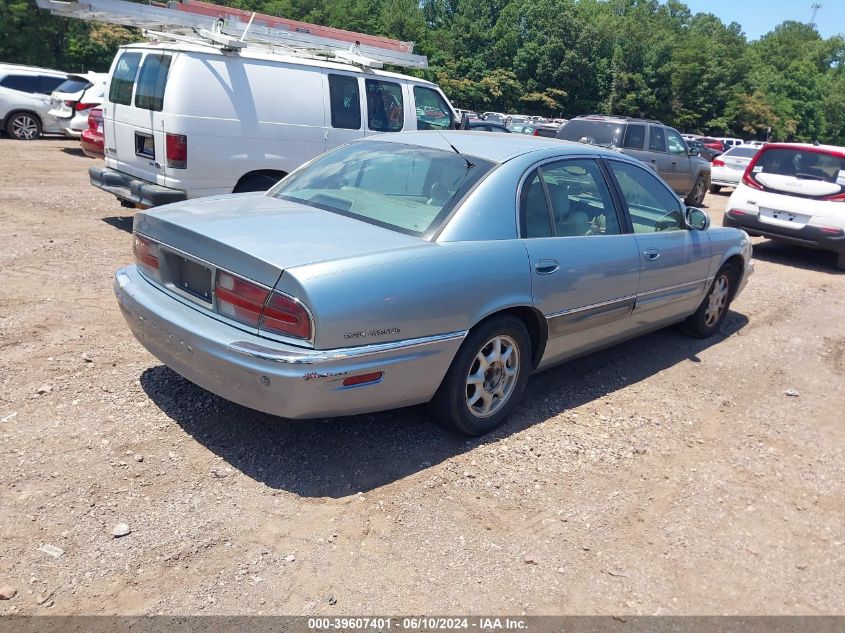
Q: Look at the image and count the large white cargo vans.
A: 1